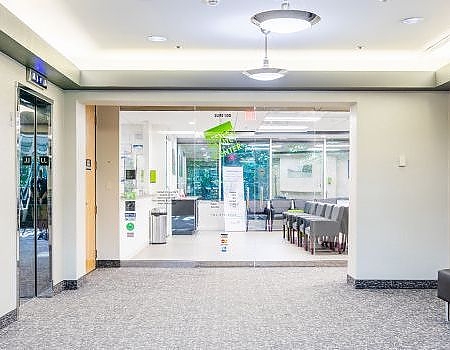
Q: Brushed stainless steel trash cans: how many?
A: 1